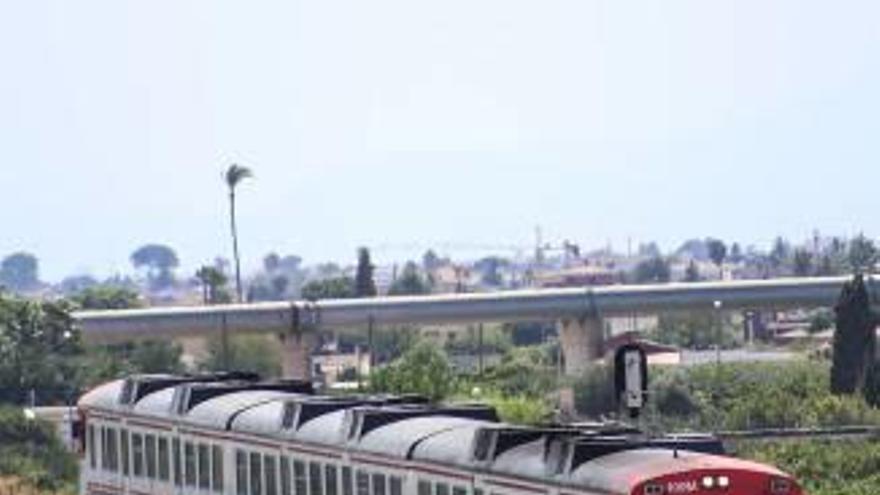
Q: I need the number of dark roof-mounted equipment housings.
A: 6